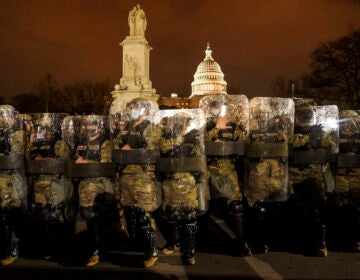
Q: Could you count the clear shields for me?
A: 9